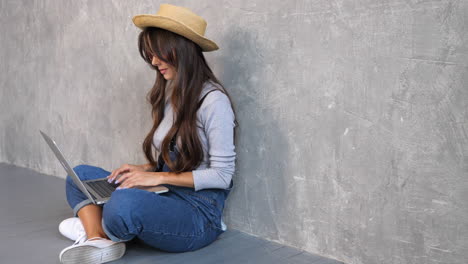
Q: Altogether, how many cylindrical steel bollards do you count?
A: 0